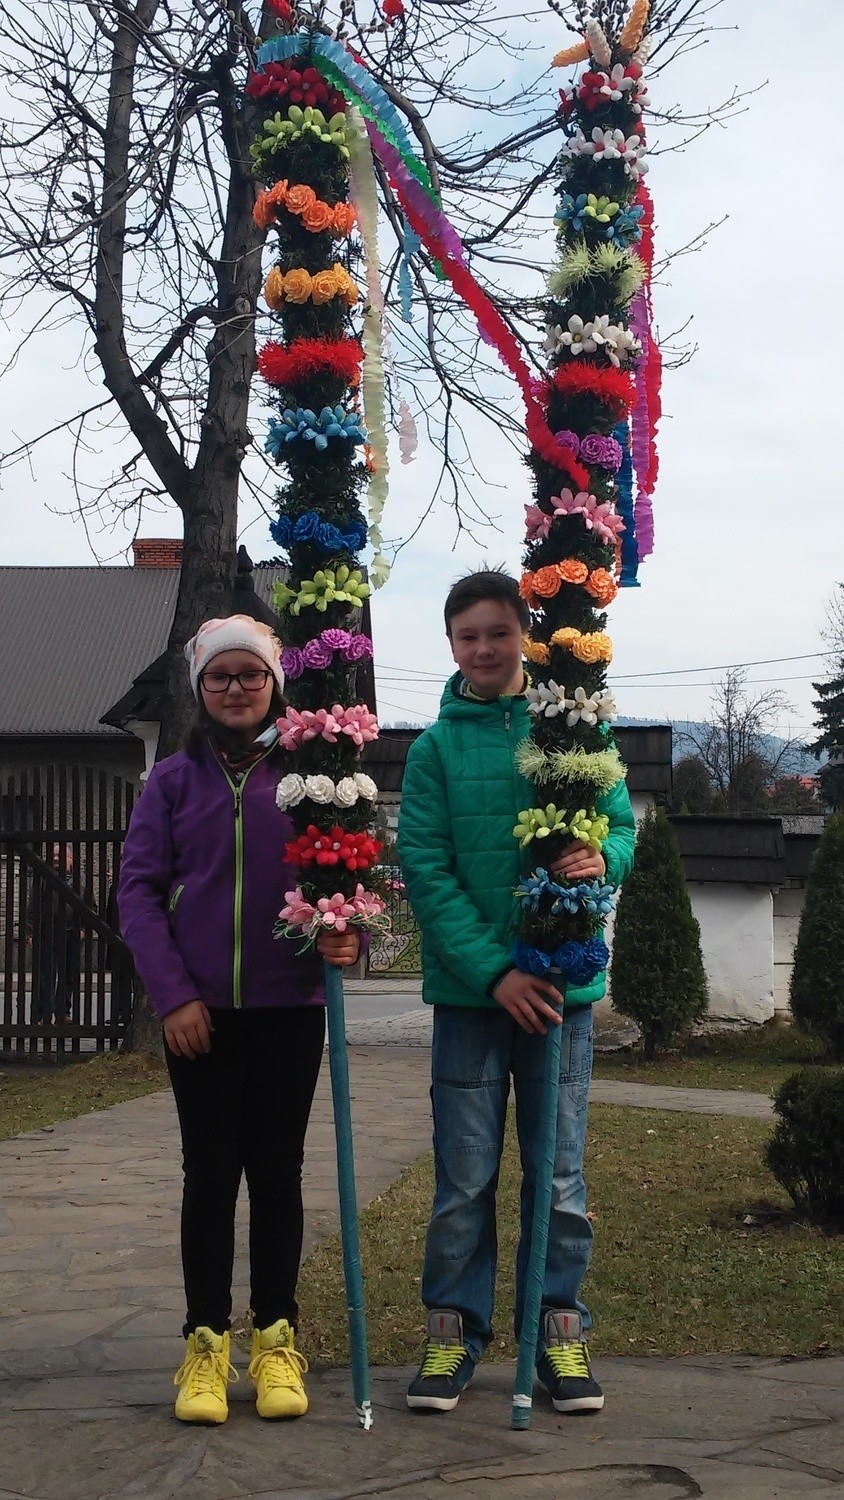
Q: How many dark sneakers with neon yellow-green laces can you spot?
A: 2